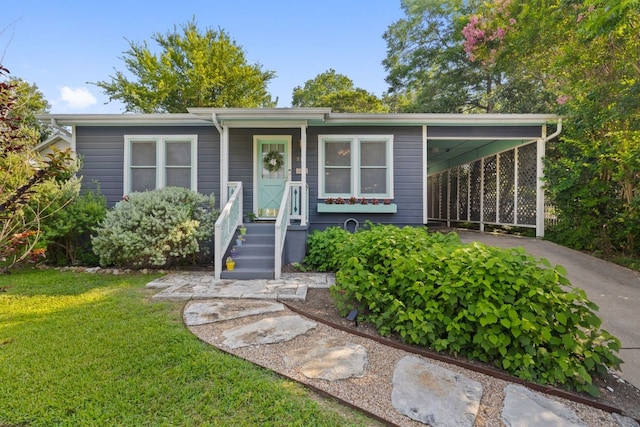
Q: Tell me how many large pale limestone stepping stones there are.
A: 5